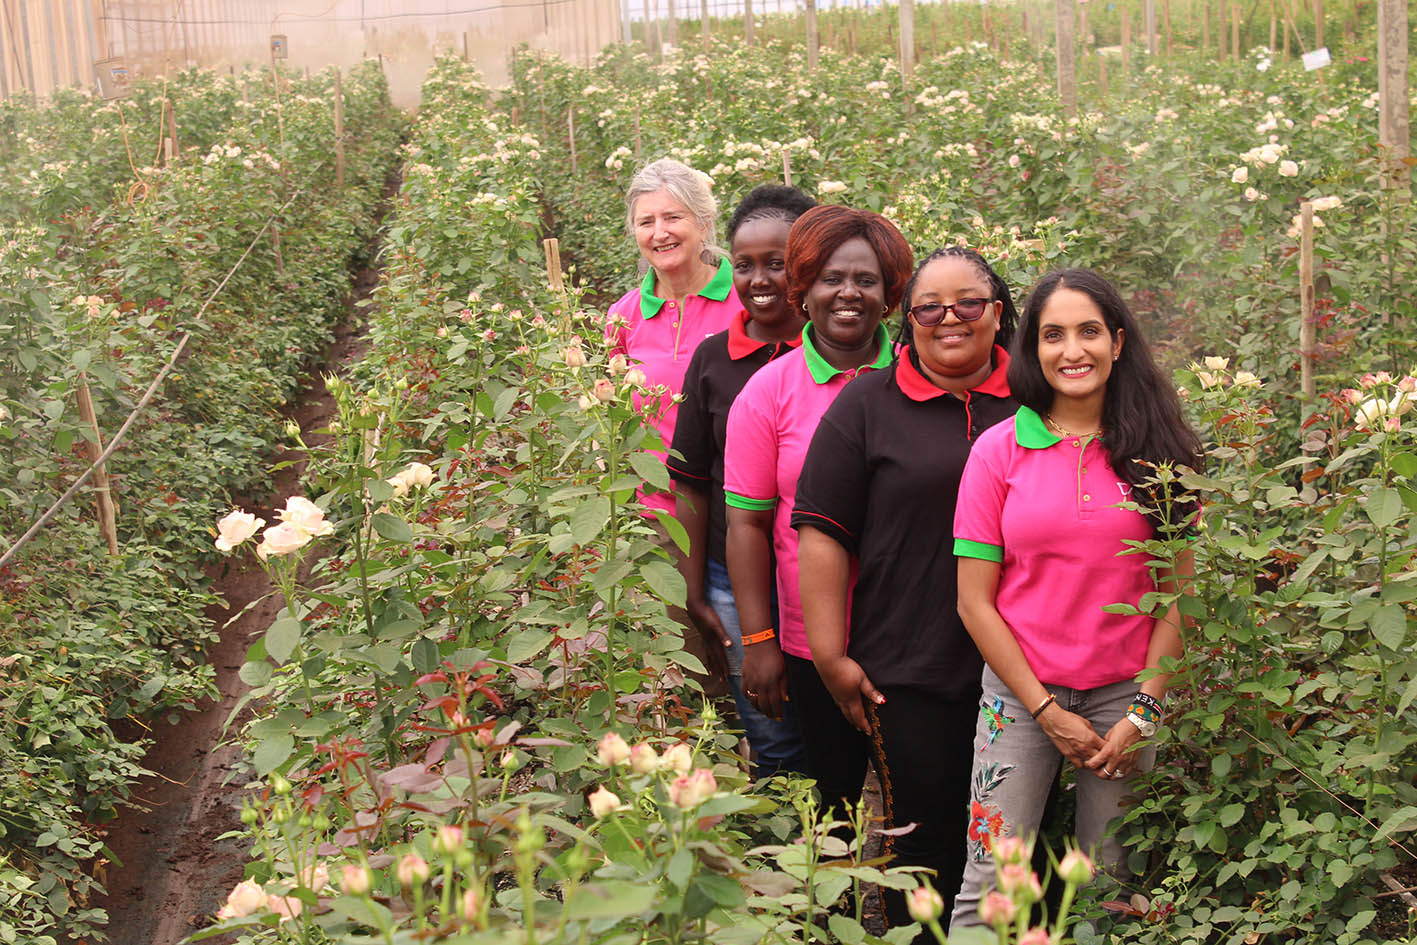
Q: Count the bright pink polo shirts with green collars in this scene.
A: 3